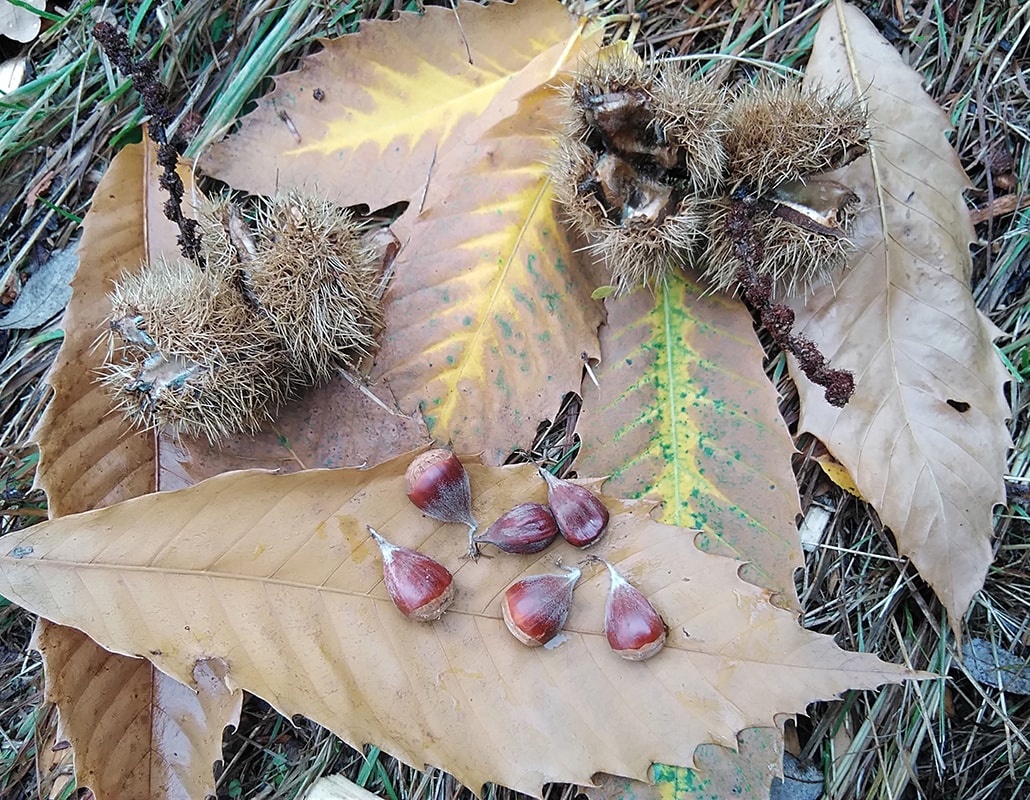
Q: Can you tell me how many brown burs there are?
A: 4